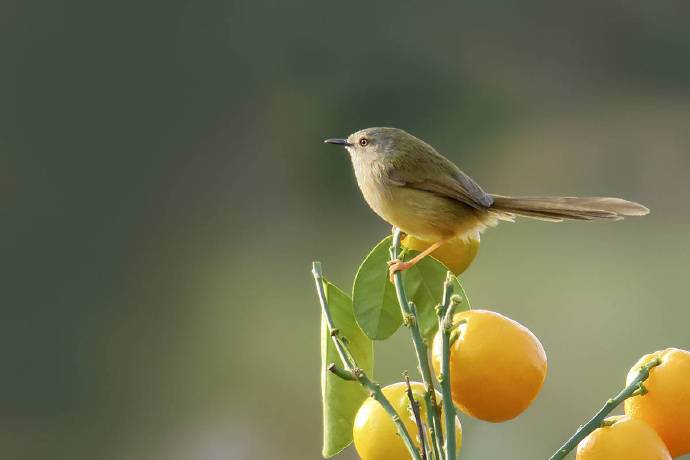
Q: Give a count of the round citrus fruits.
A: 5